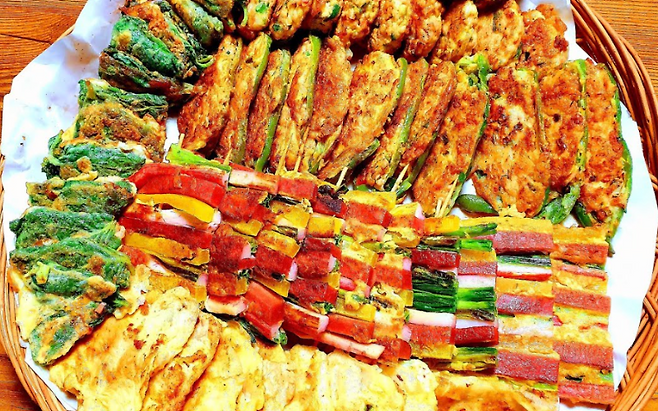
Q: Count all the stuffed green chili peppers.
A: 12